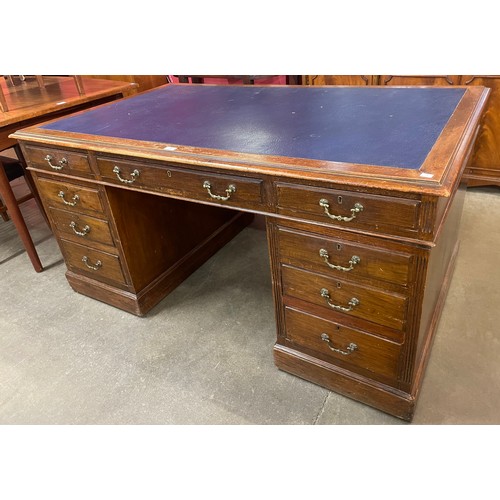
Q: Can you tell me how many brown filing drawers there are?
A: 9